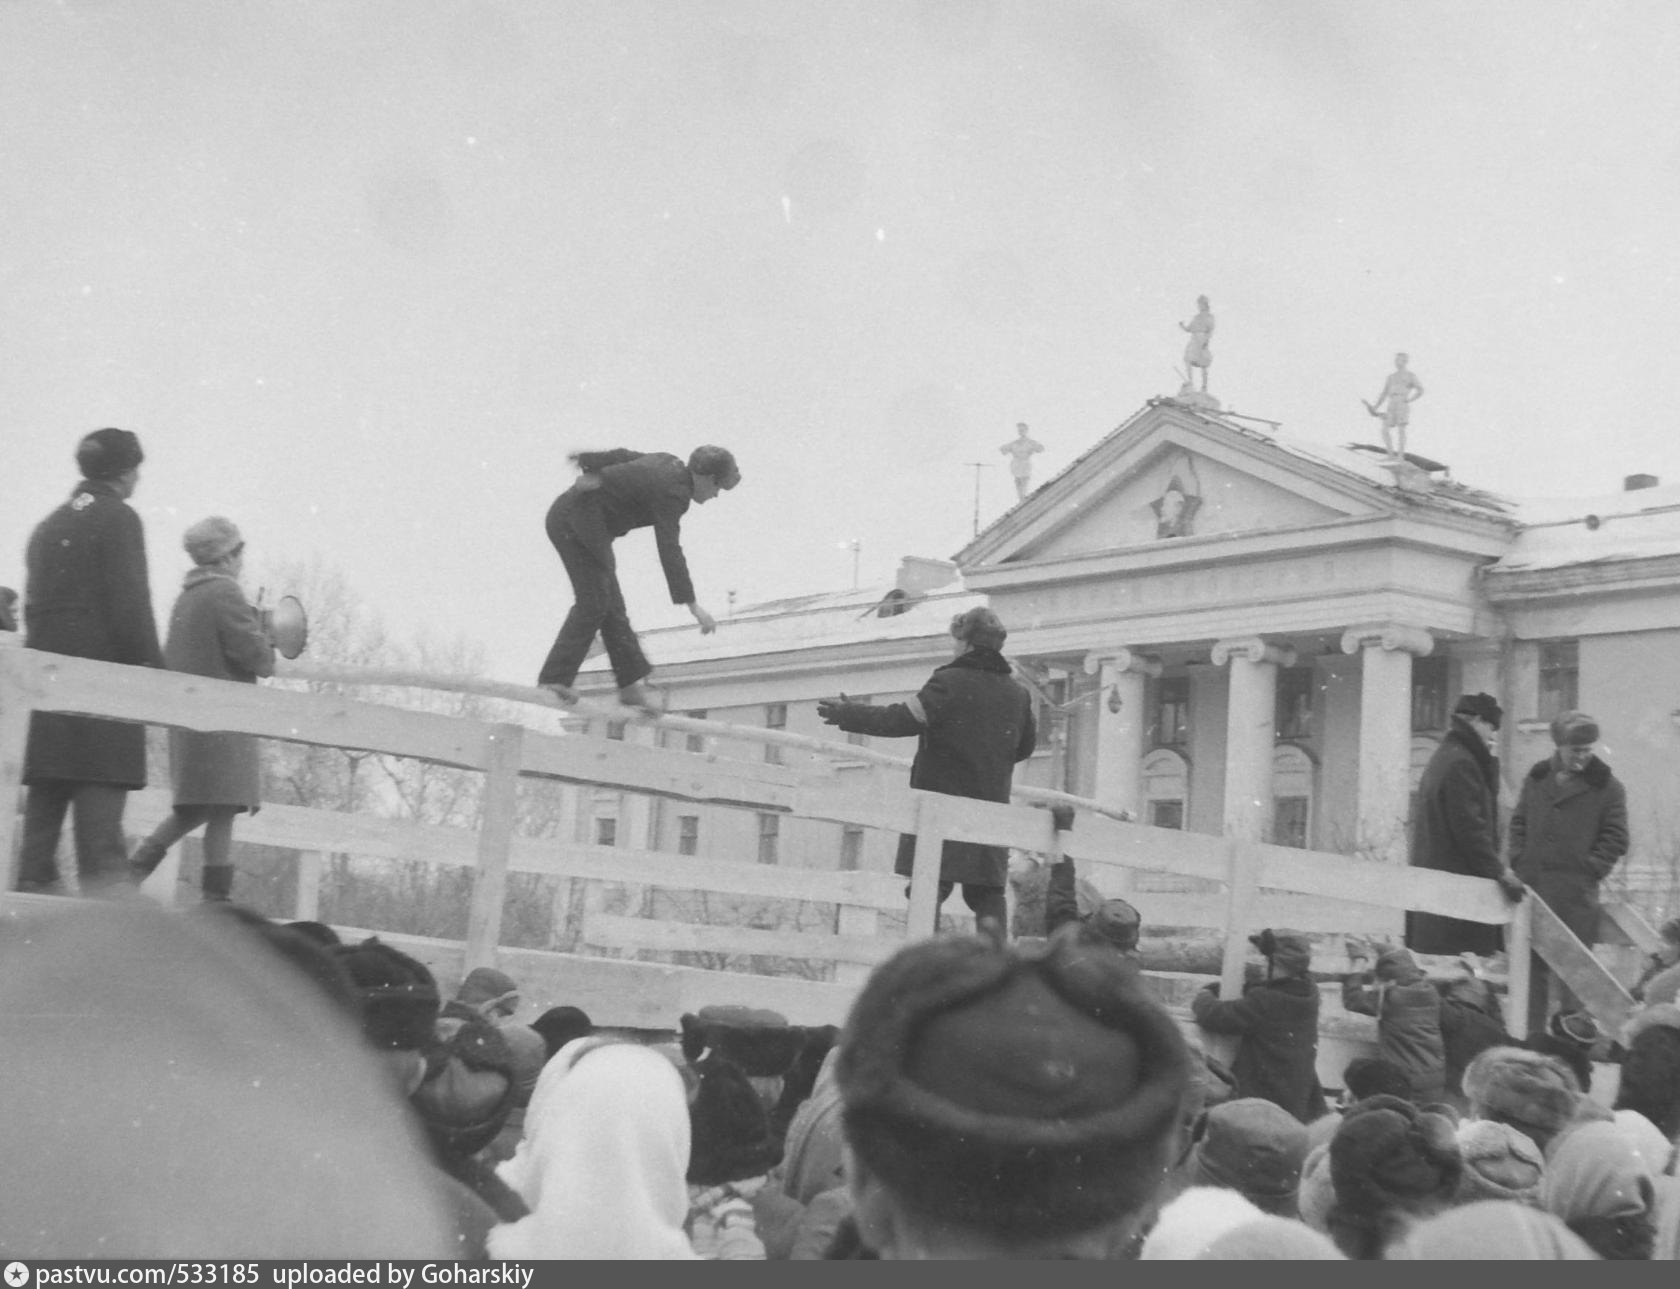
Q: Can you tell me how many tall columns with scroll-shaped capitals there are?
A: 3